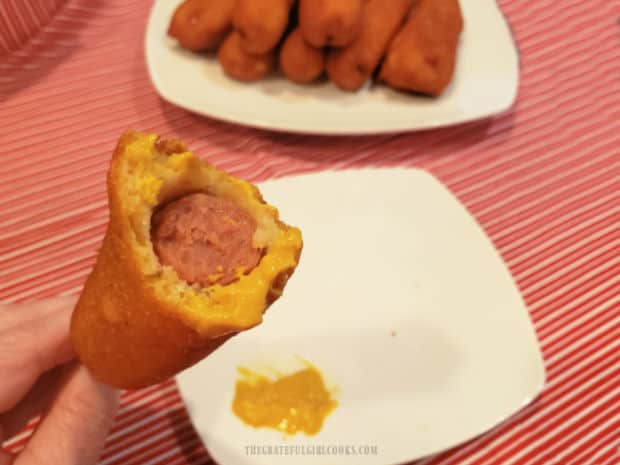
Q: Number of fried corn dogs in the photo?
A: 8